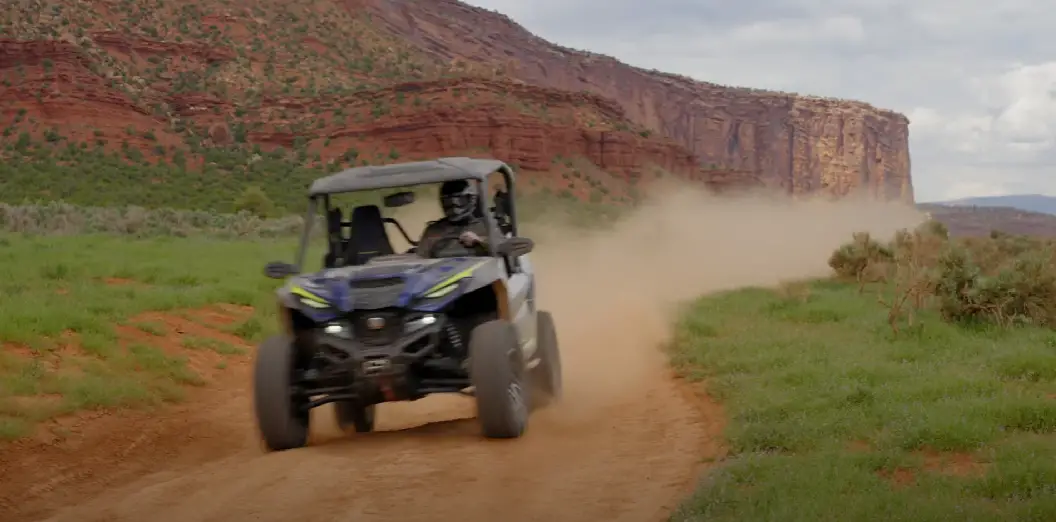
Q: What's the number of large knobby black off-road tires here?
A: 4